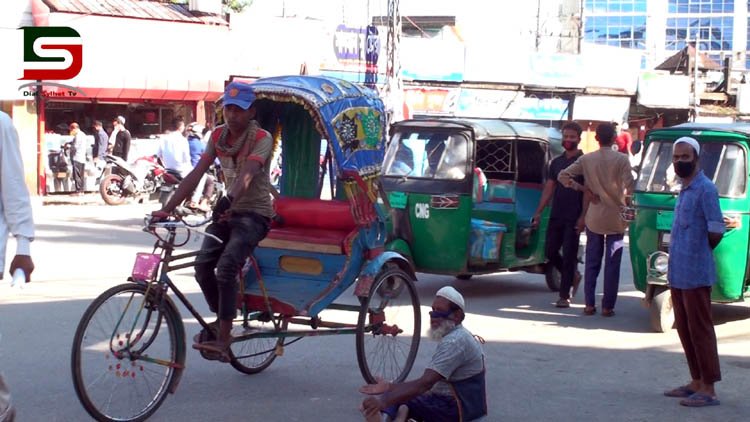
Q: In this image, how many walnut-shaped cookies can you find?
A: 0